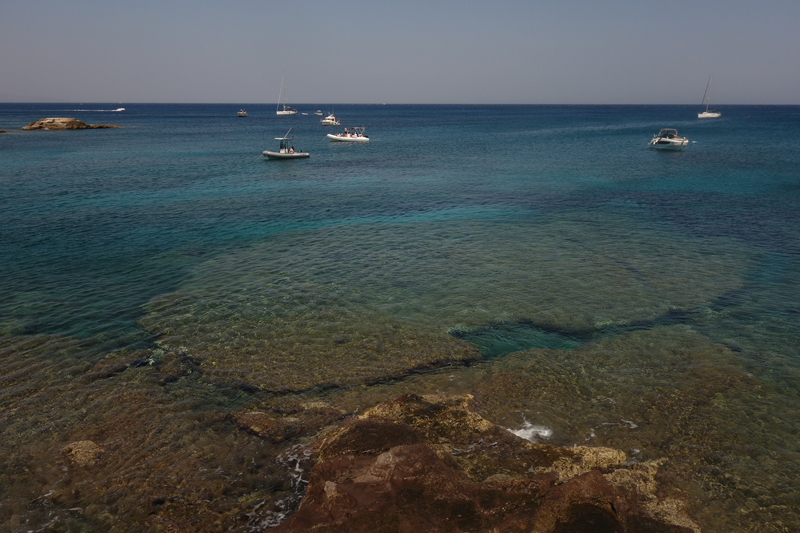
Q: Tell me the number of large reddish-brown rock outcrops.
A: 1